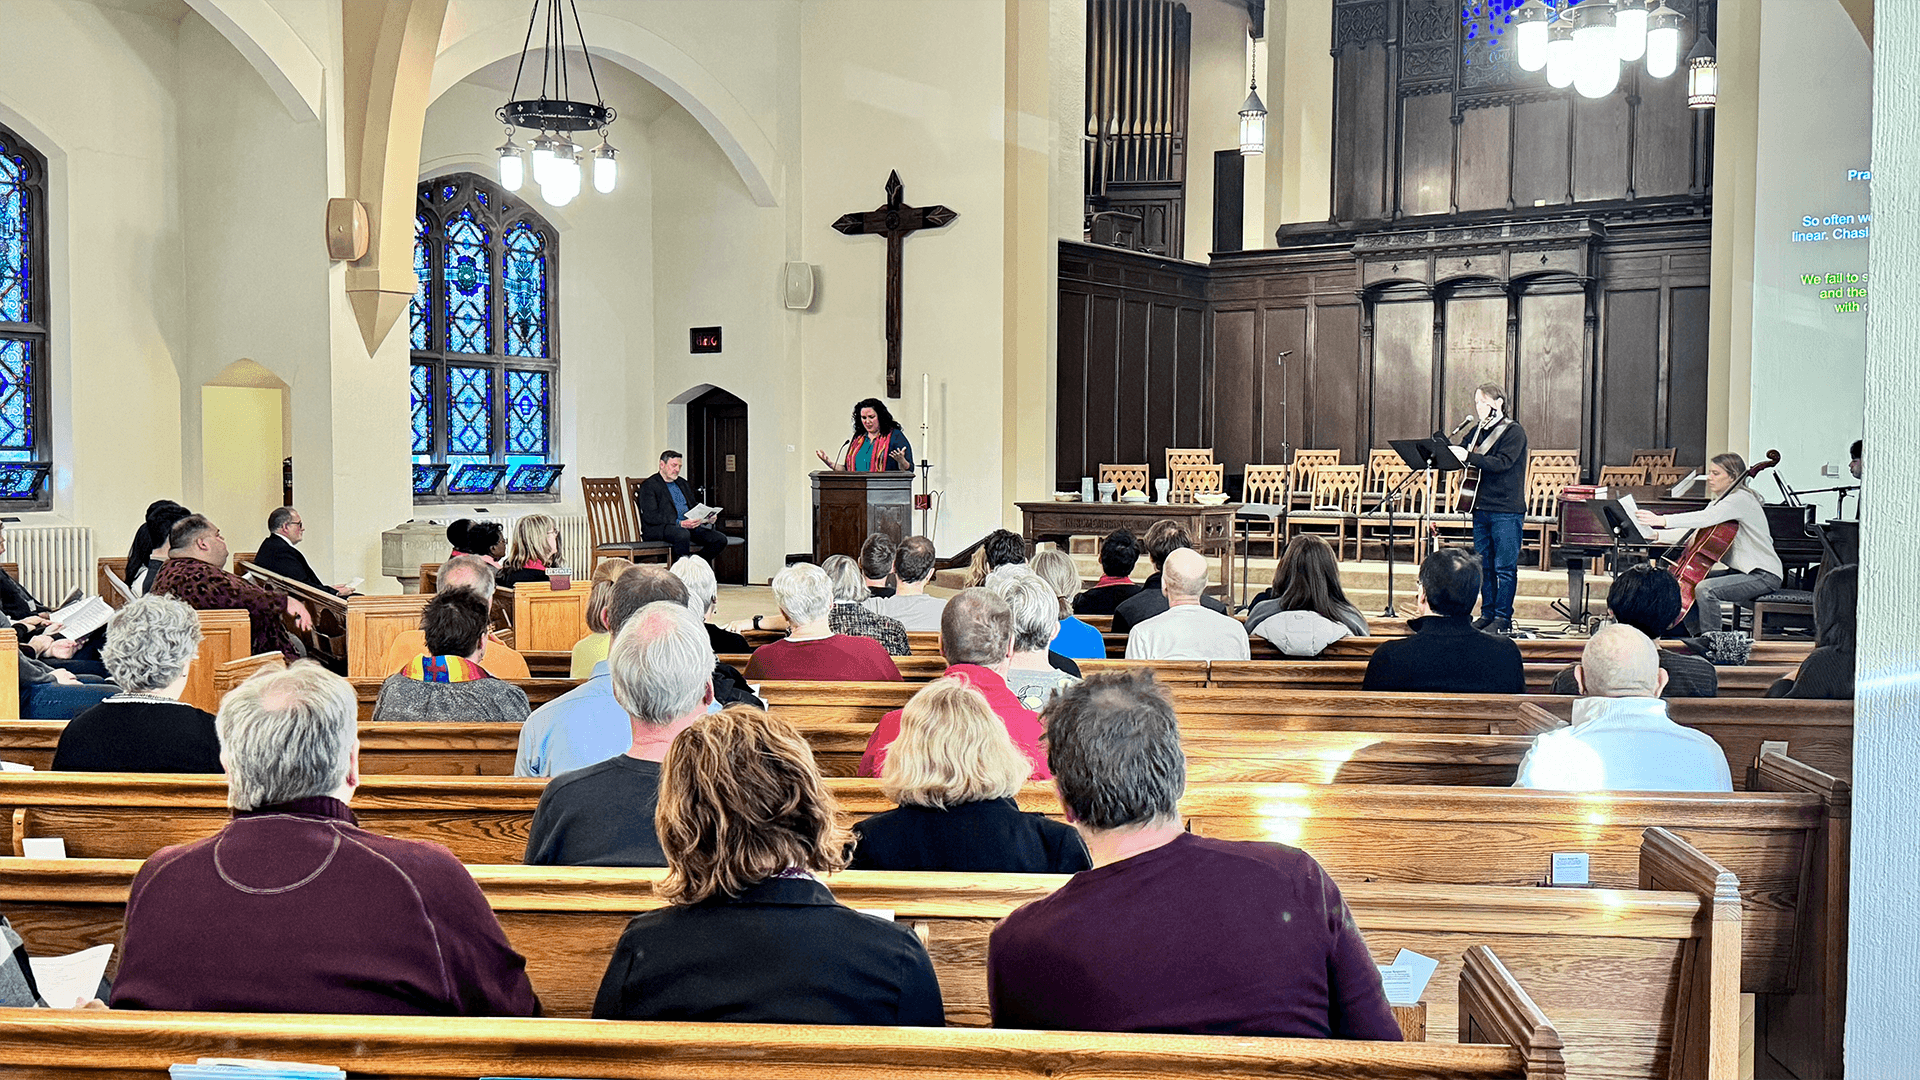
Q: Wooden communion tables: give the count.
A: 1